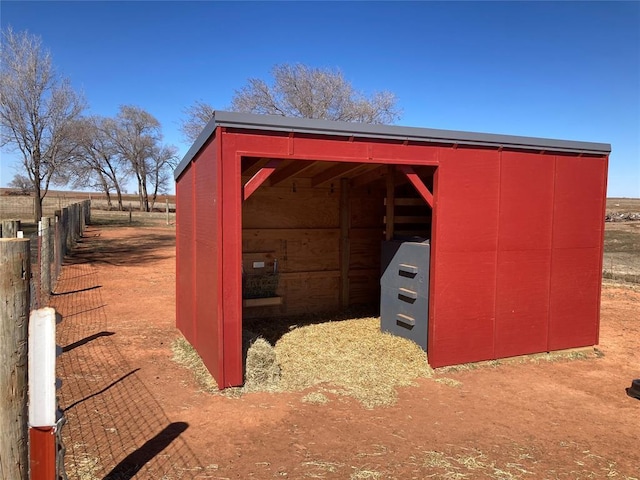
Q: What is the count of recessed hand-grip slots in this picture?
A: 3